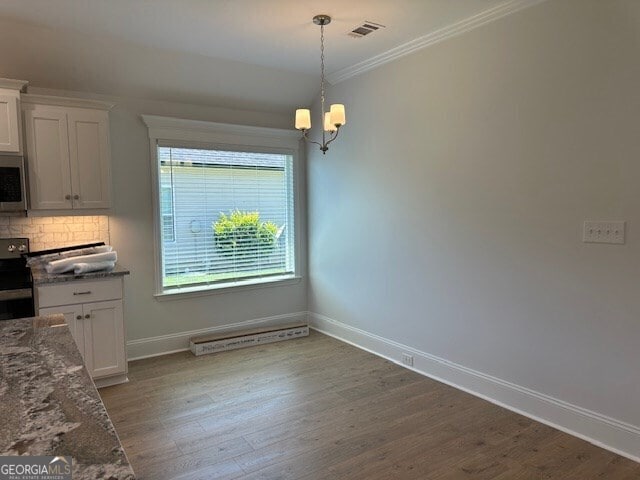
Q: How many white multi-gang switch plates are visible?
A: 1